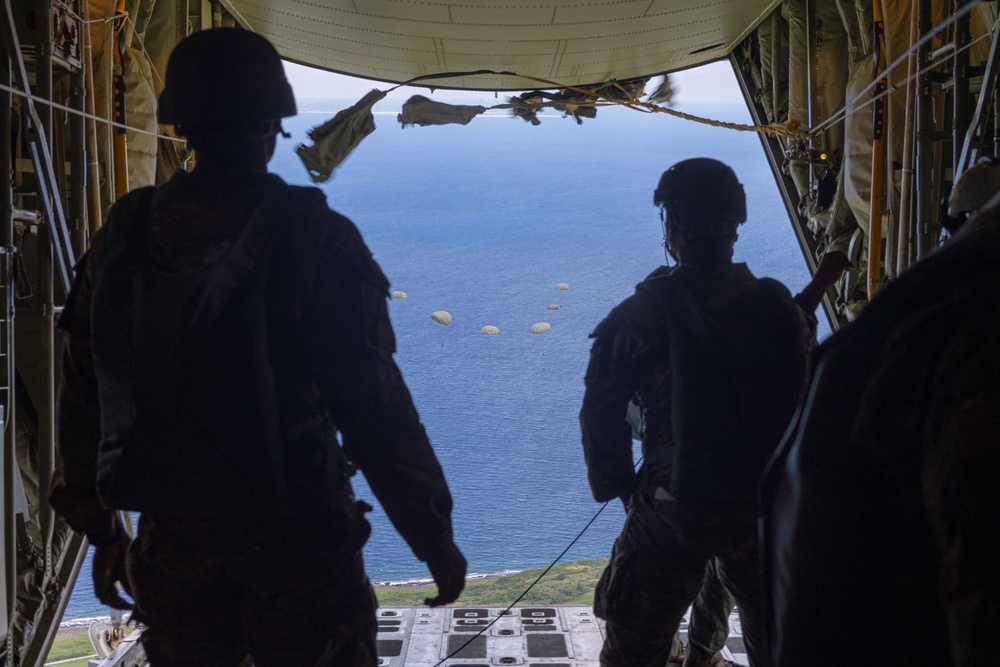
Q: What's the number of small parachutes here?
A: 6